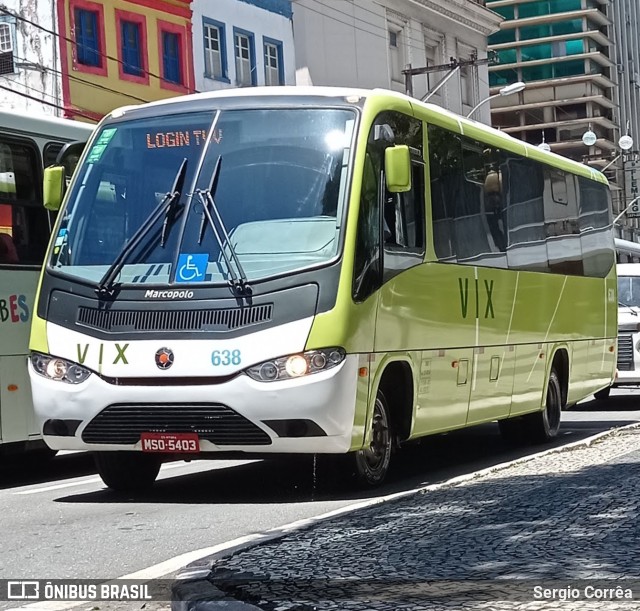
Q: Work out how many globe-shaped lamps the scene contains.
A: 3